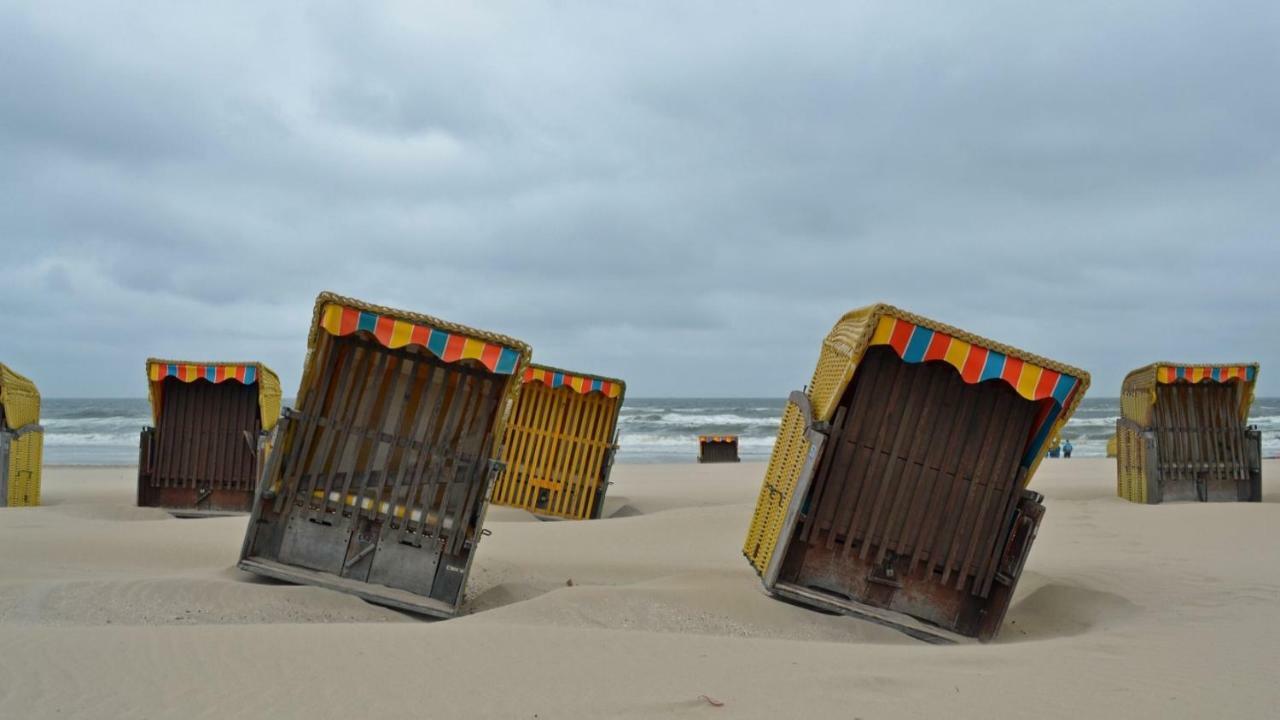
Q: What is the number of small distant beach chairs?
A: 1